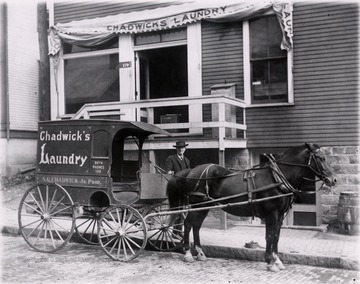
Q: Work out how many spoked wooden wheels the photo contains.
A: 4